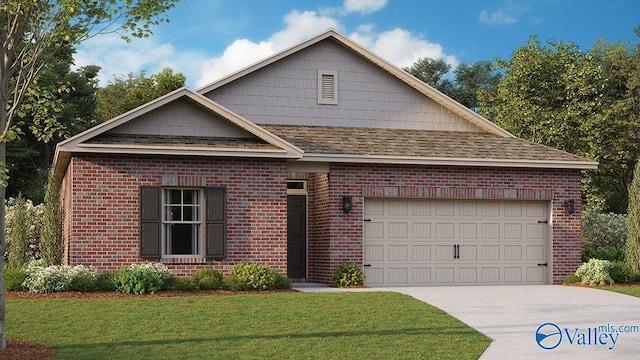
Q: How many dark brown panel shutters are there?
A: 2